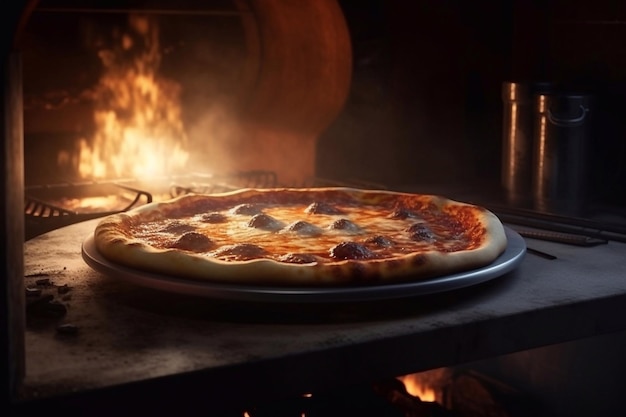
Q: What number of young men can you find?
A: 0